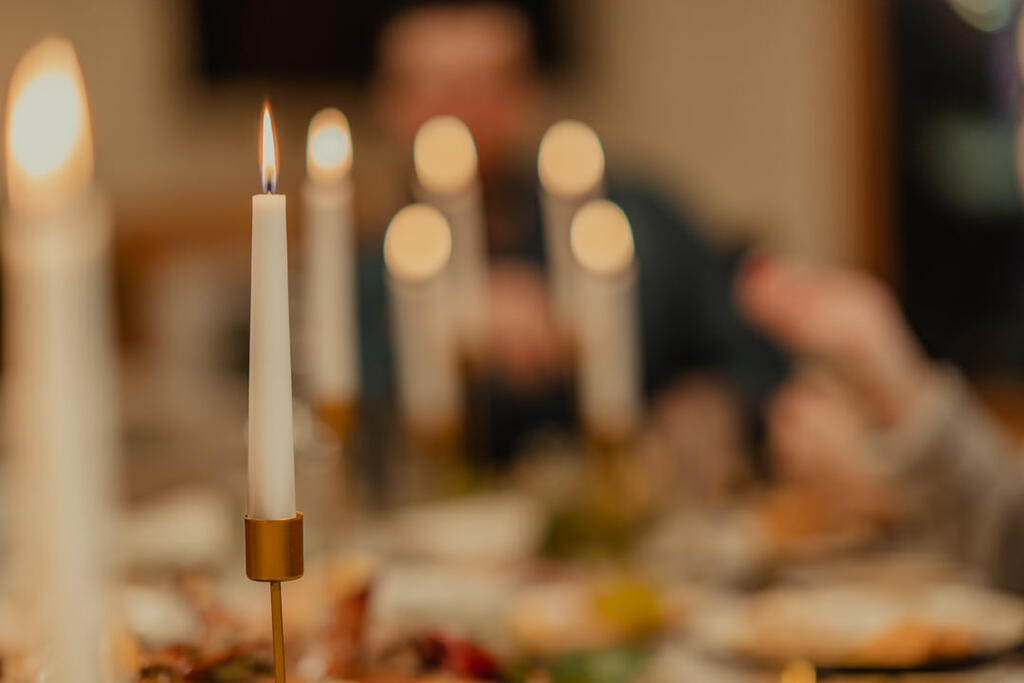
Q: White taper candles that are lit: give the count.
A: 7